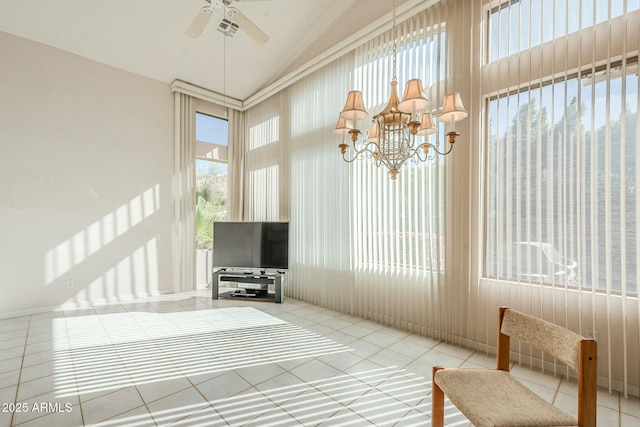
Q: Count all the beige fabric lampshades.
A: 6